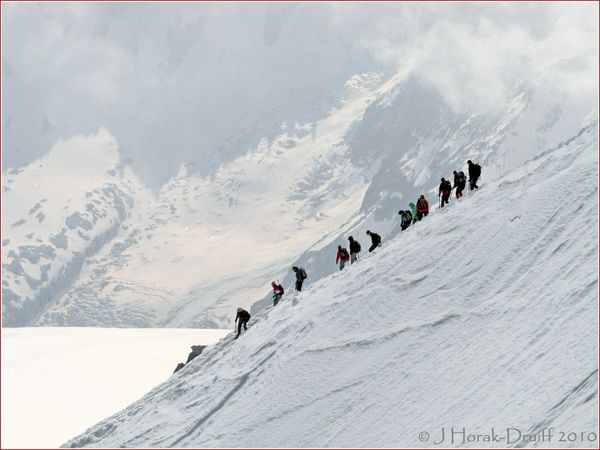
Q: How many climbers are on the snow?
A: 12